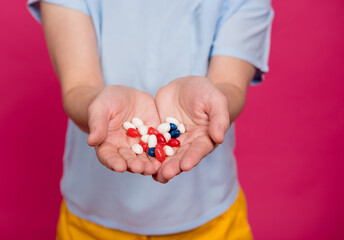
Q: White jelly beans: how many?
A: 11